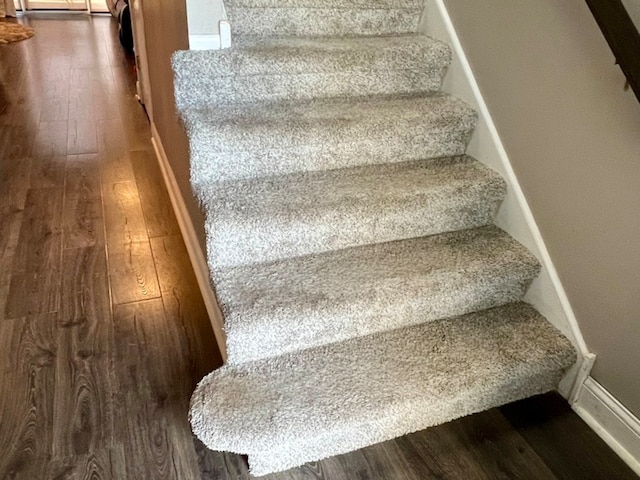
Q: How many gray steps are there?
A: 6